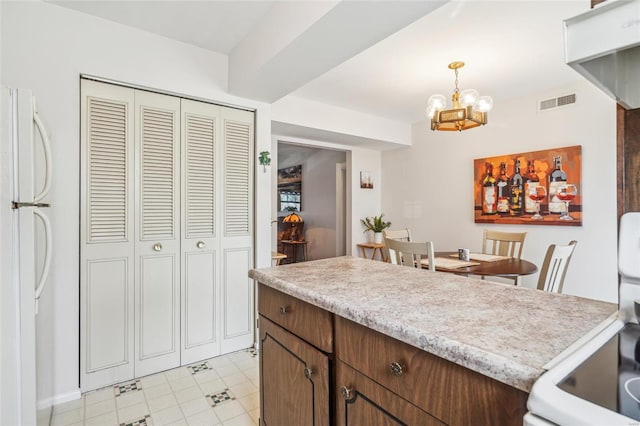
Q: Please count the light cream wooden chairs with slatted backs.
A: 4